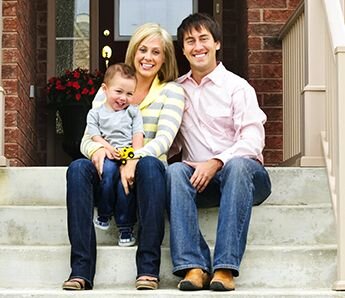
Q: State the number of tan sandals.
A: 2